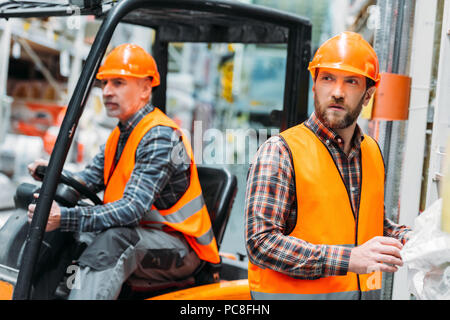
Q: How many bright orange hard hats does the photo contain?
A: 2